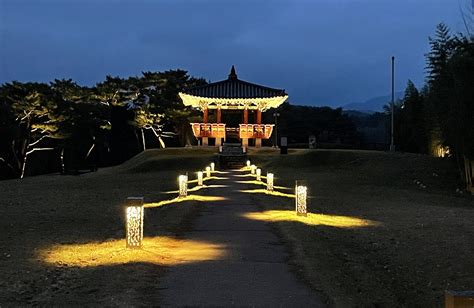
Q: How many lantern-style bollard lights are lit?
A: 10